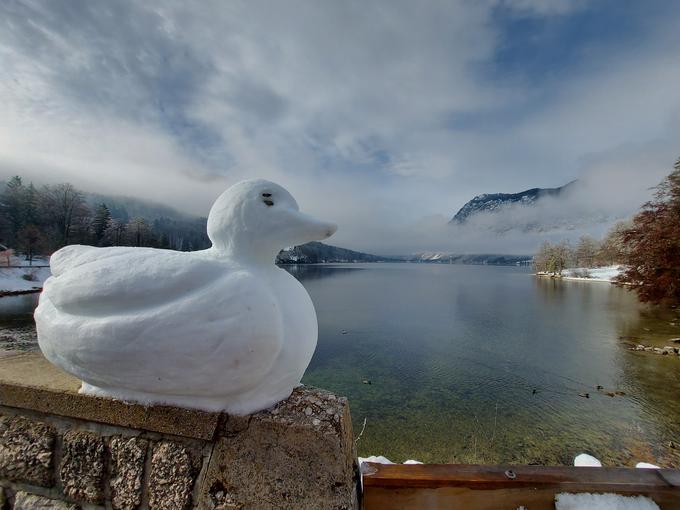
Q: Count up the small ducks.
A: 7